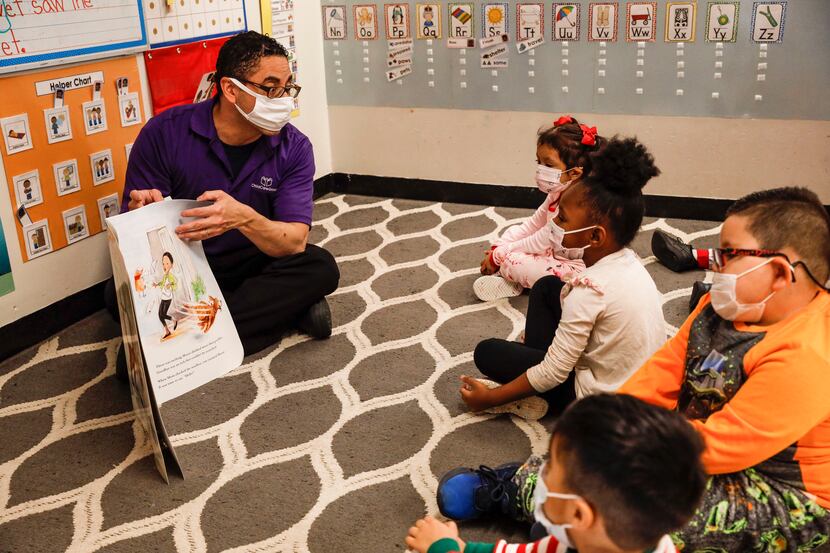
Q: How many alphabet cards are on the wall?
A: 13